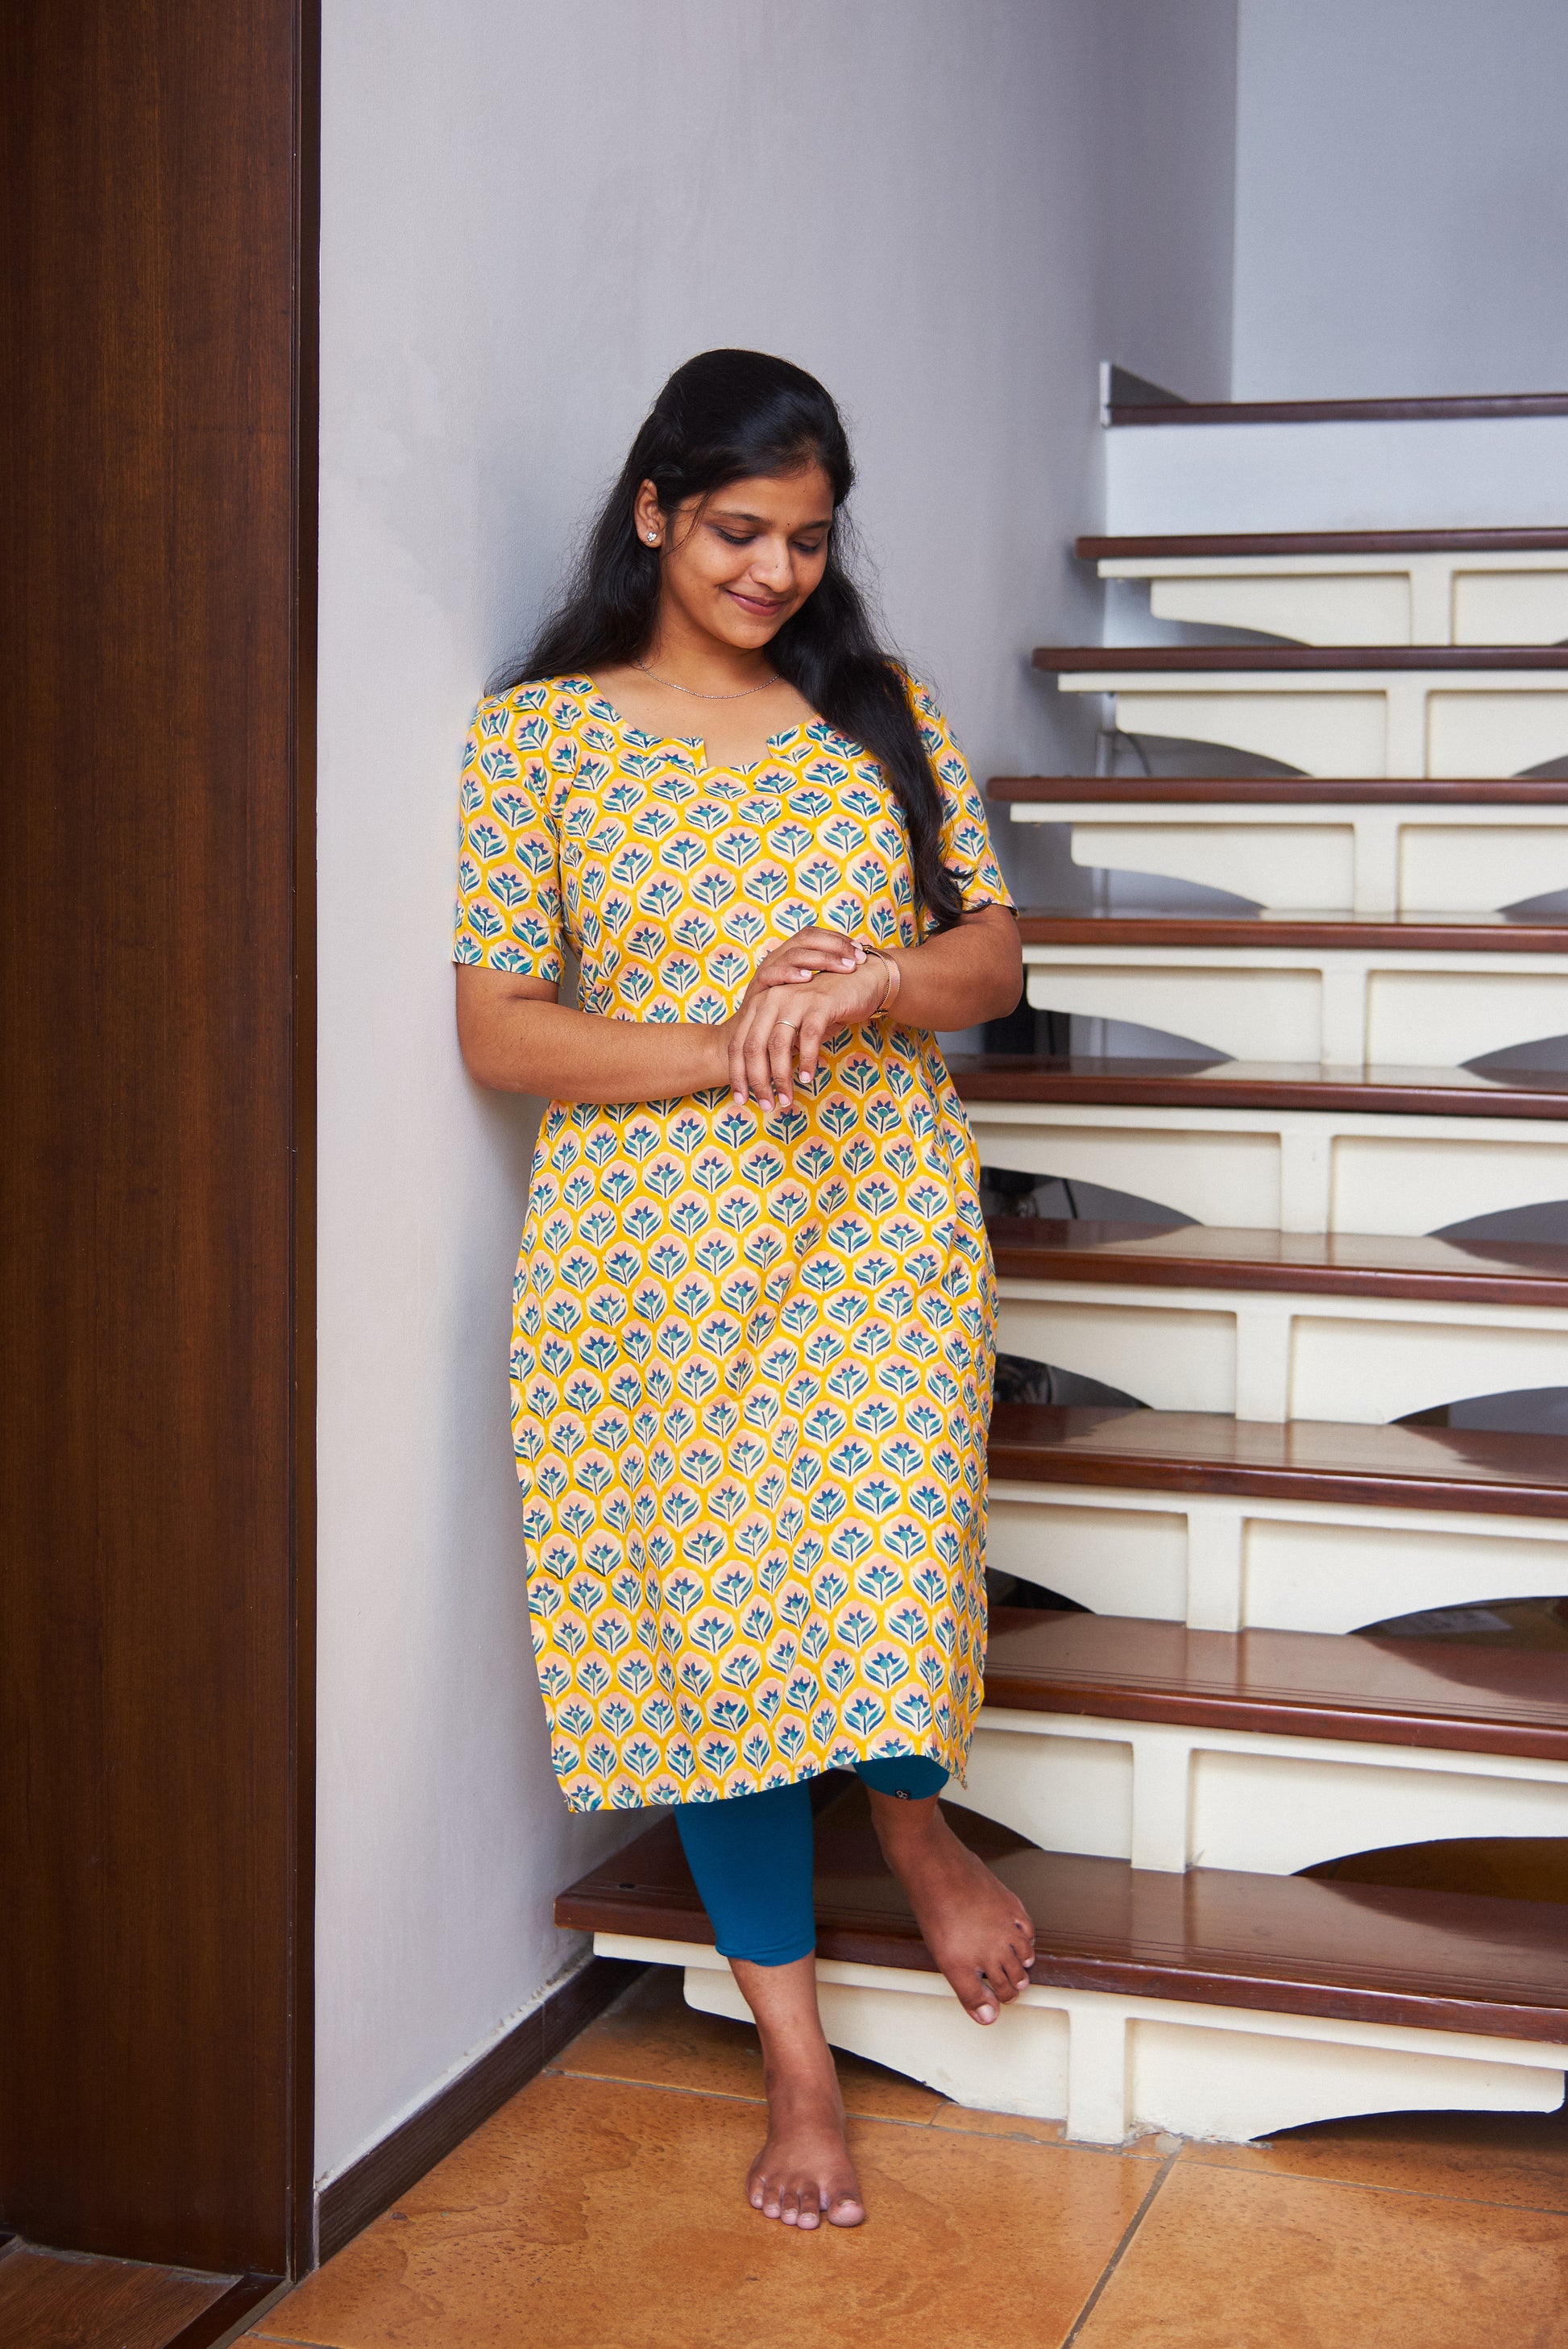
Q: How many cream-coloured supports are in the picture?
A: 9